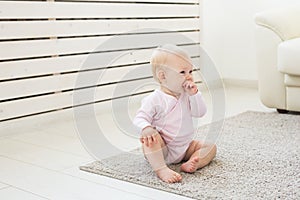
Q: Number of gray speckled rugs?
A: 1